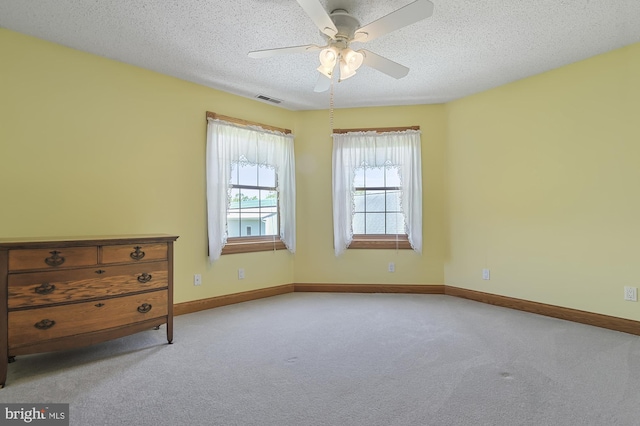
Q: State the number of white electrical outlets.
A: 5